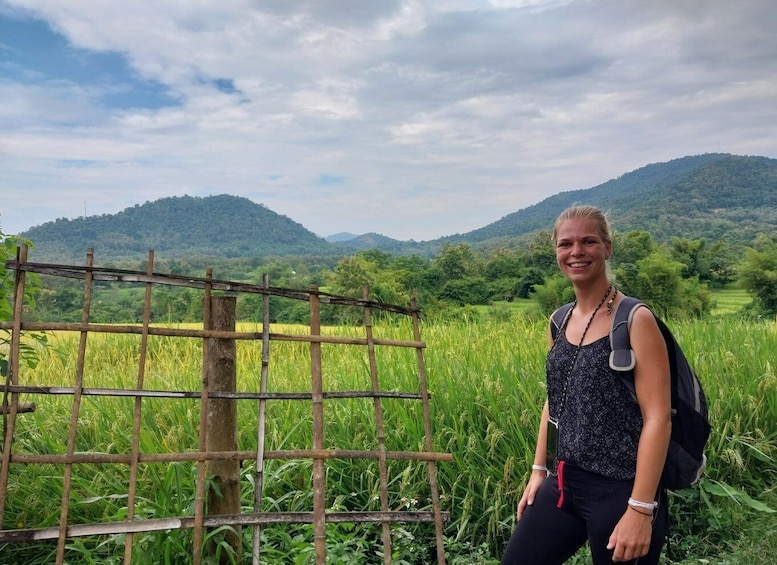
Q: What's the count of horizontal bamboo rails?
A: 5